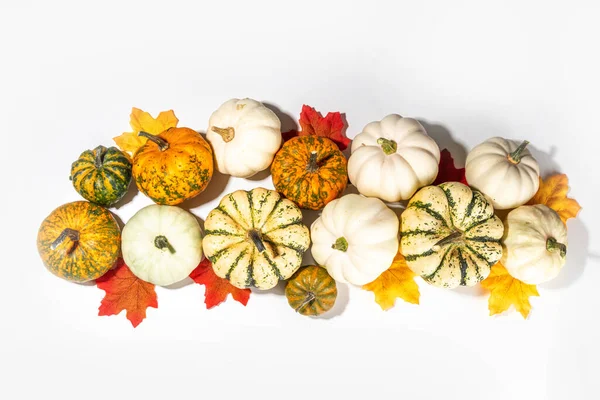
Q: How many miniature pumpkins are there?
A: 13